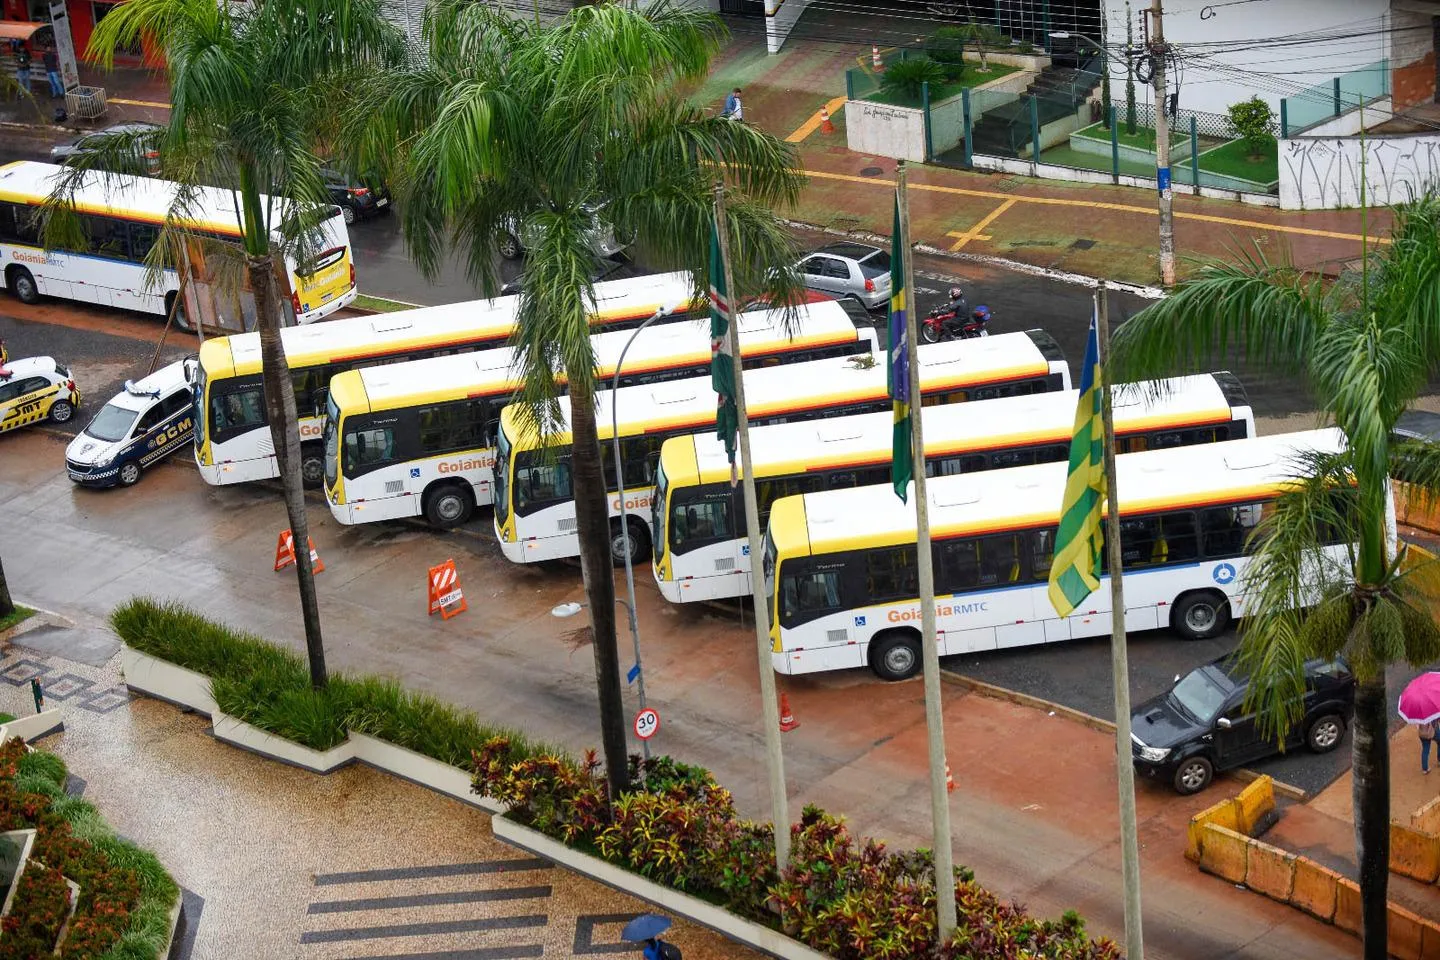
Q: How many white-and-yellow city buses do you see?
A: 6